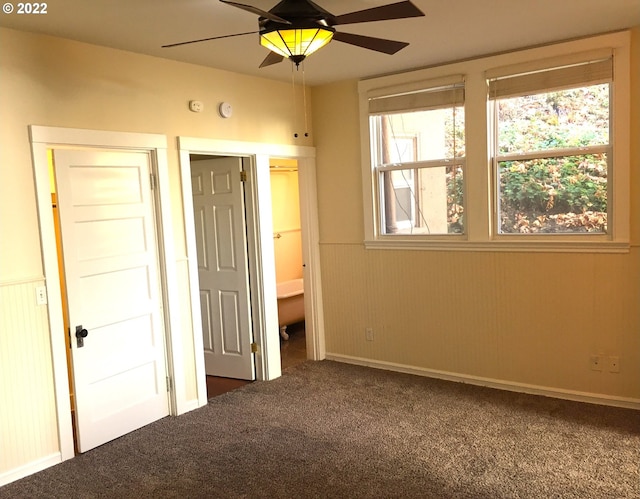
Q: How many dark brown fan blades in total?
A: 5